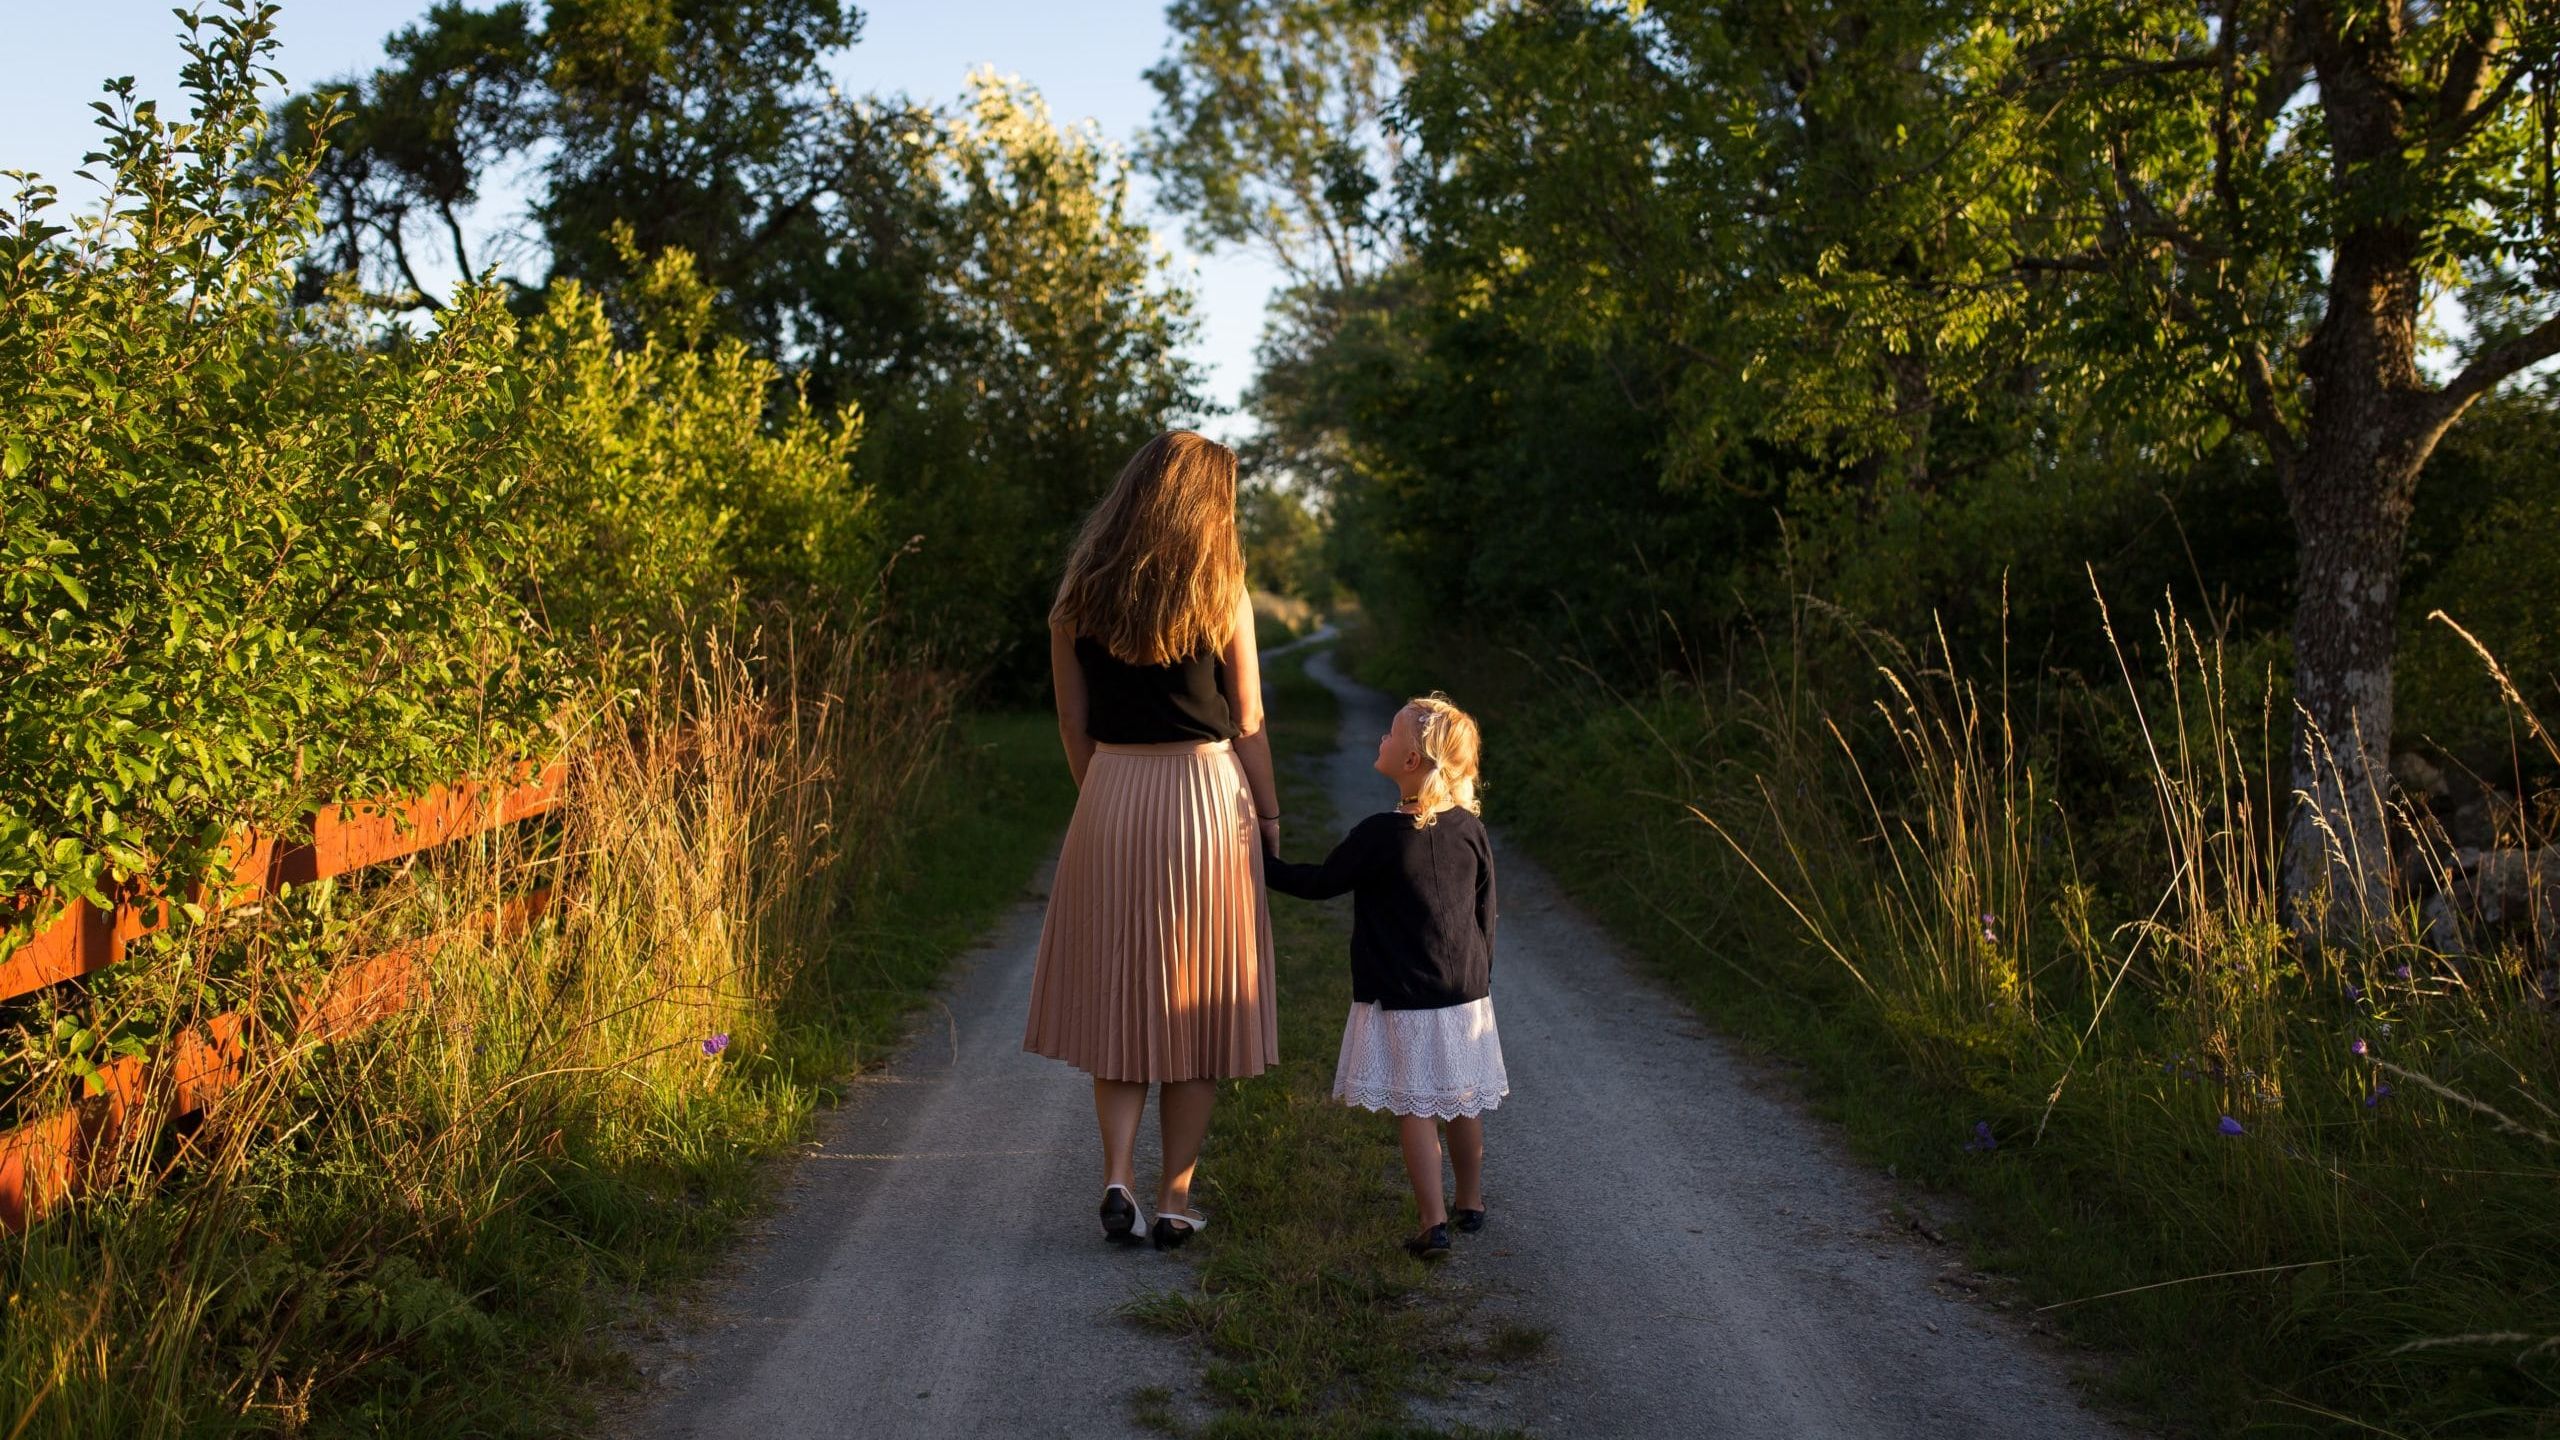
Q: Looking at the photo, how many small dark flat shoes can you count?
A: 2